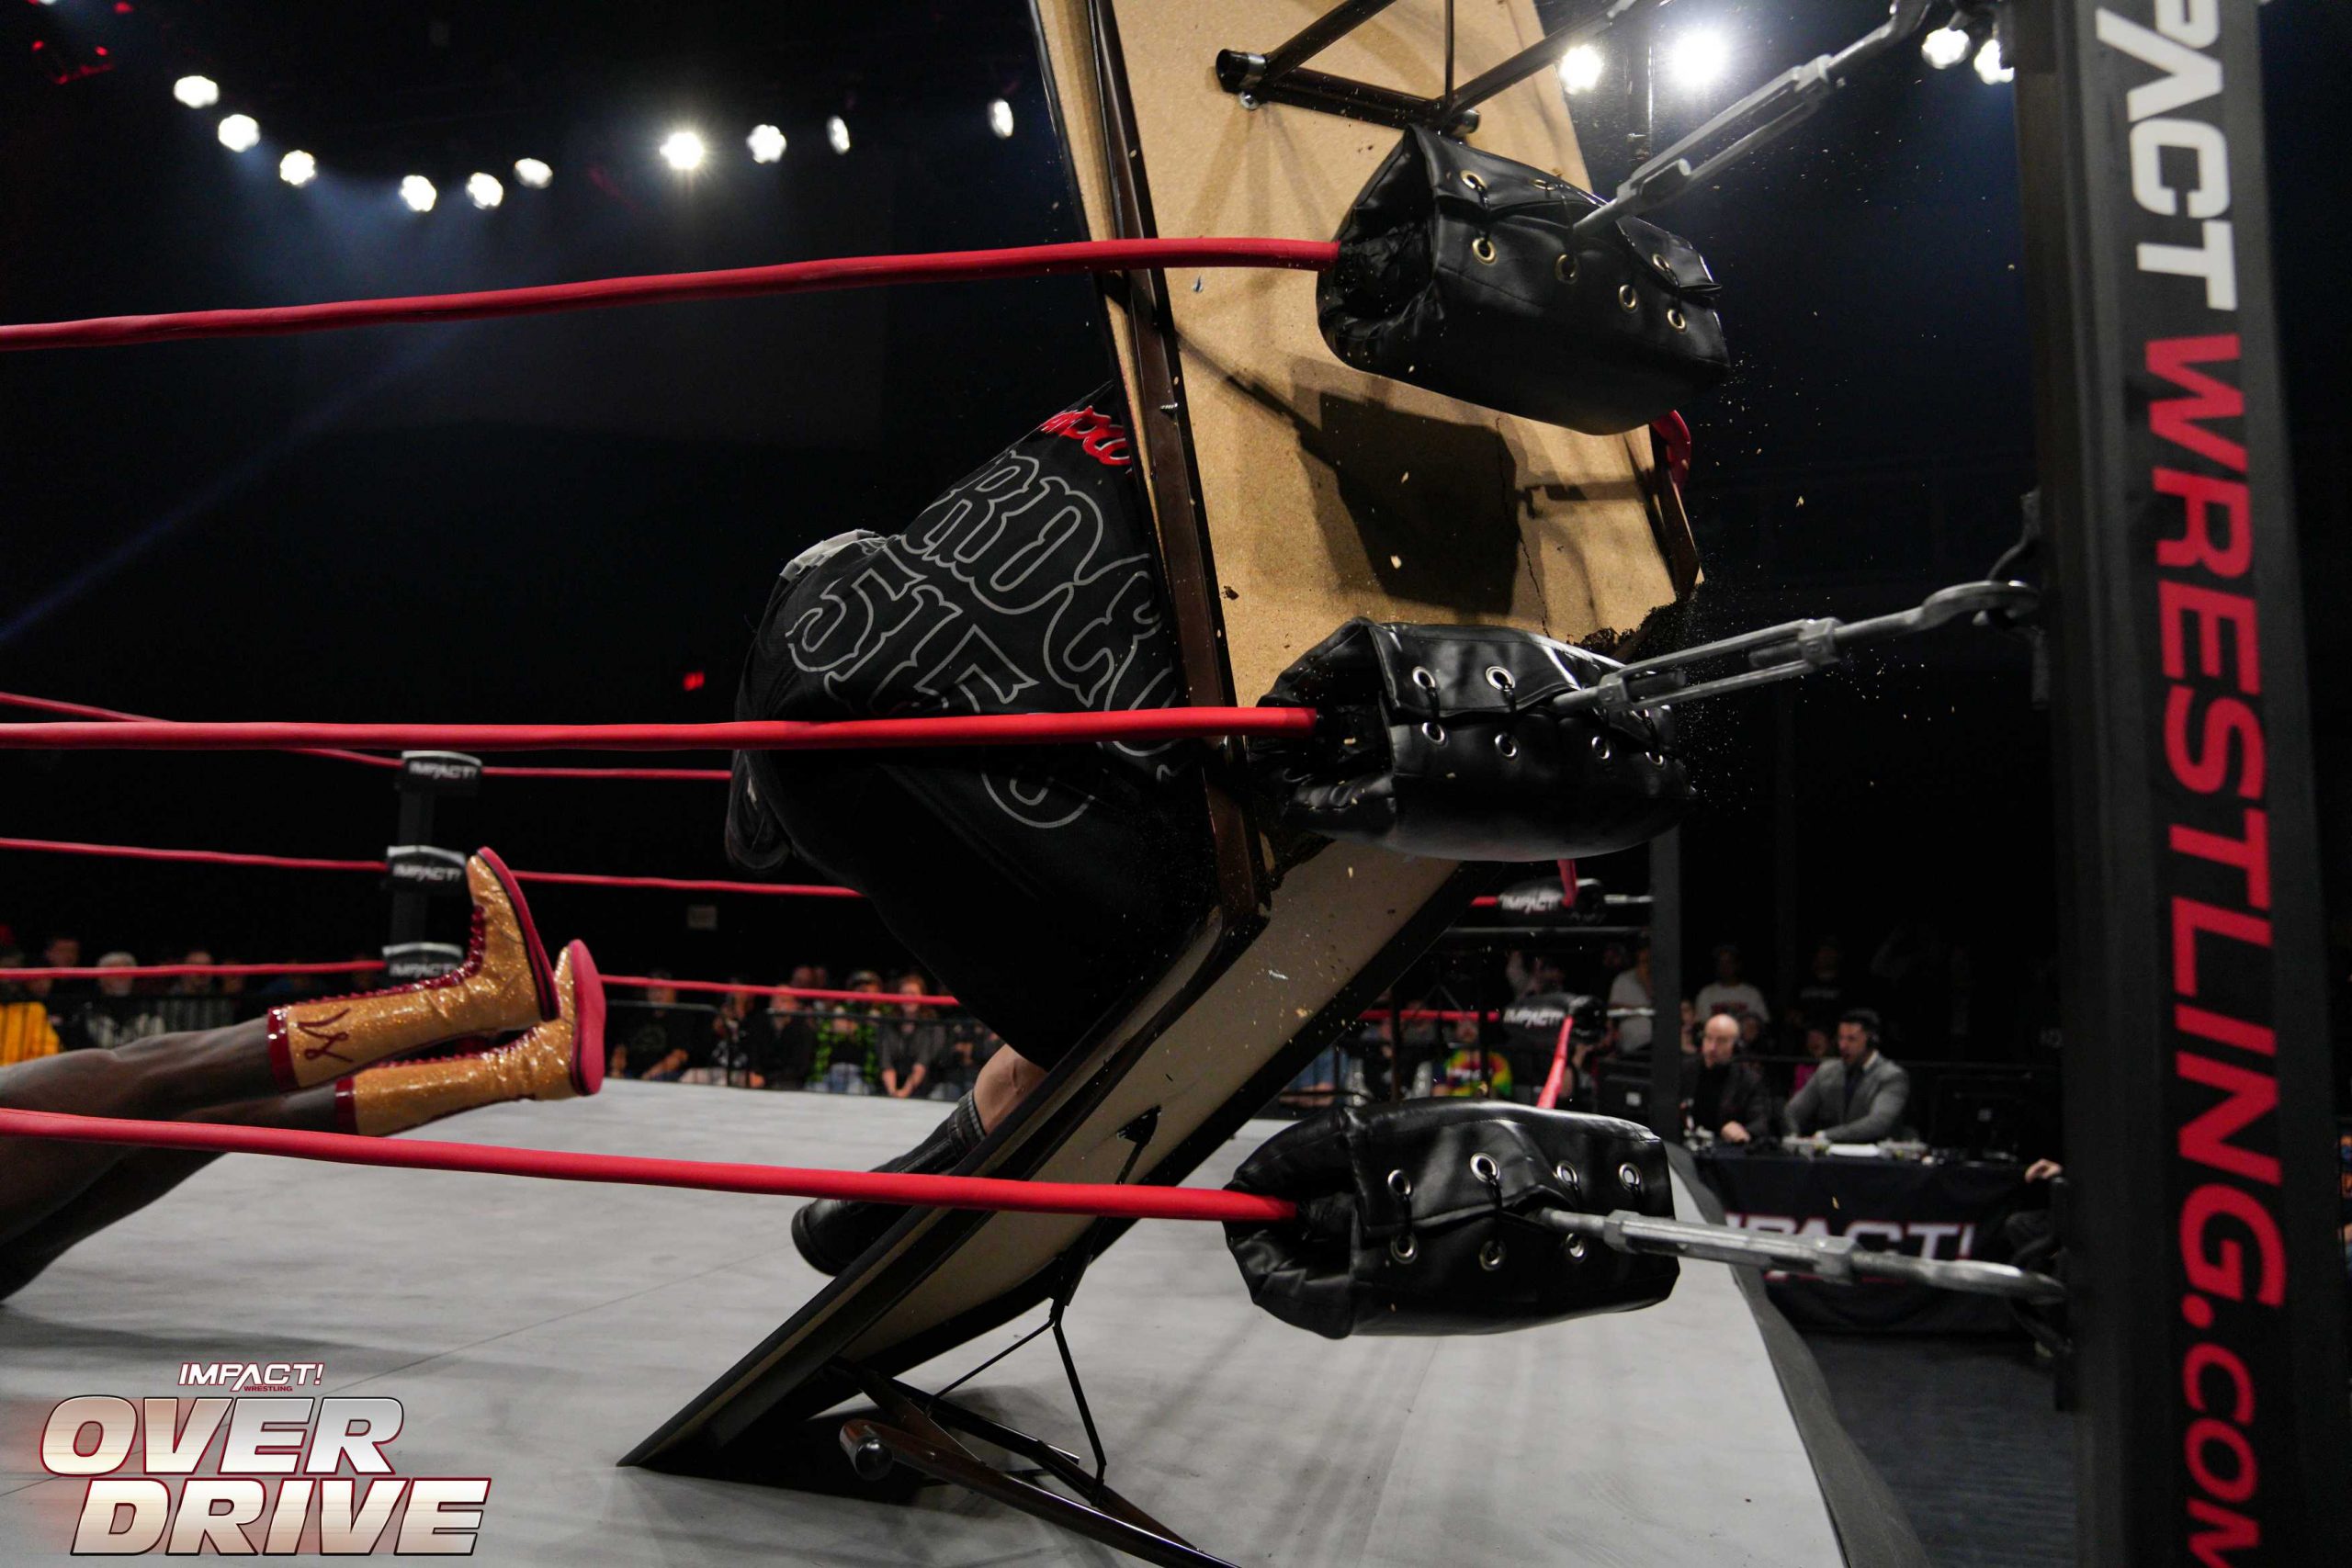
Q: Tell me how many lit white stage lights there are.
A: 14